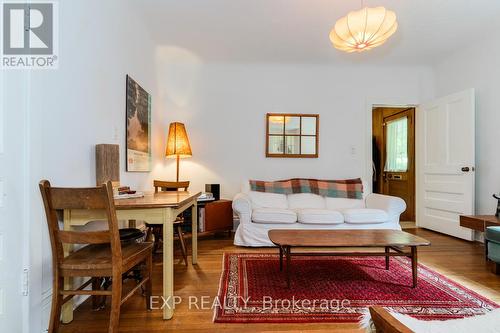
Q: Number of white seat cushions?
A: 3